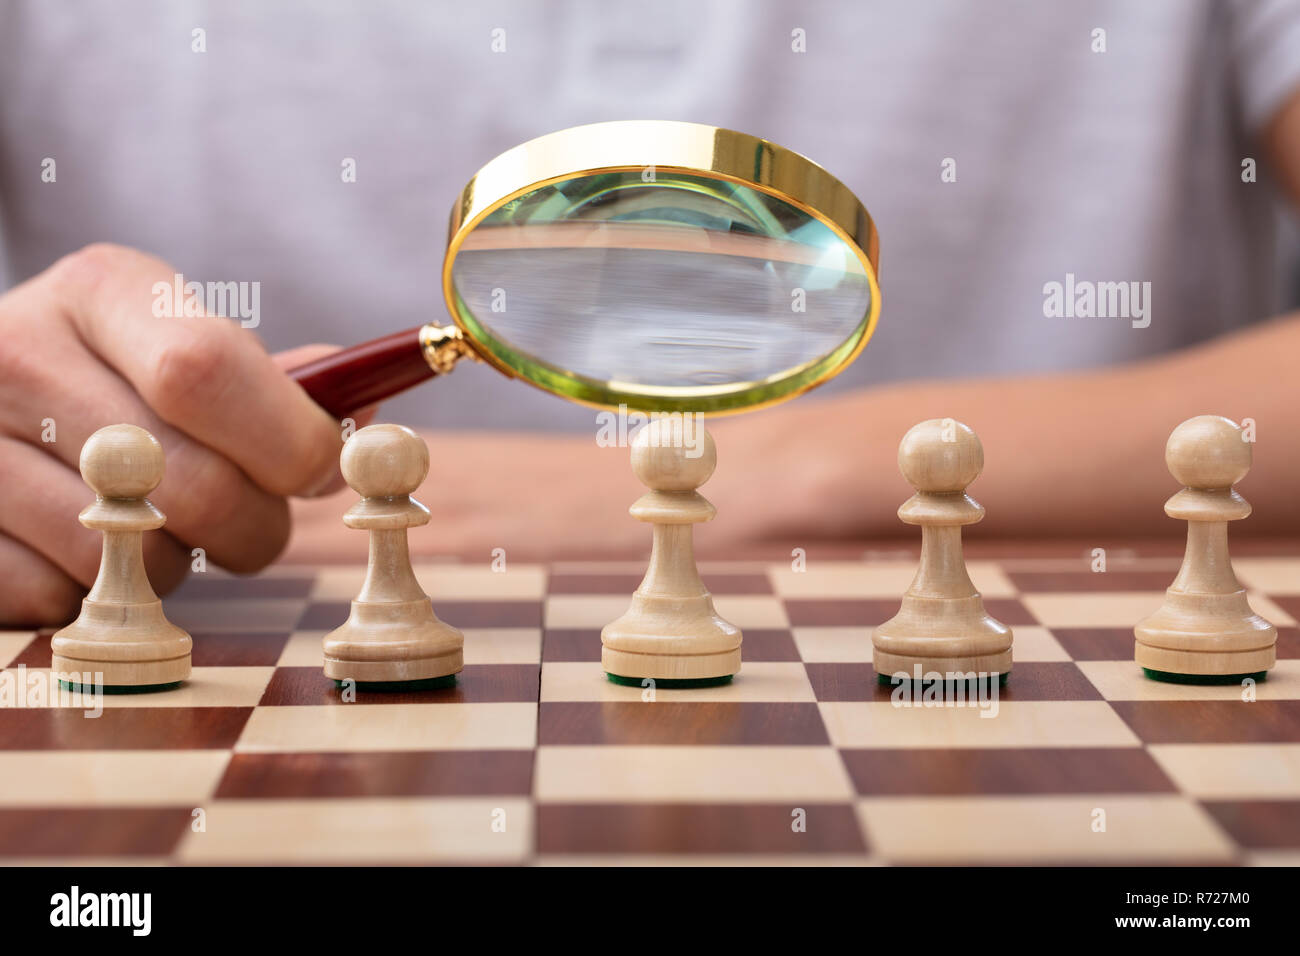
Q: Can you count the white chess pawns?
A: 5